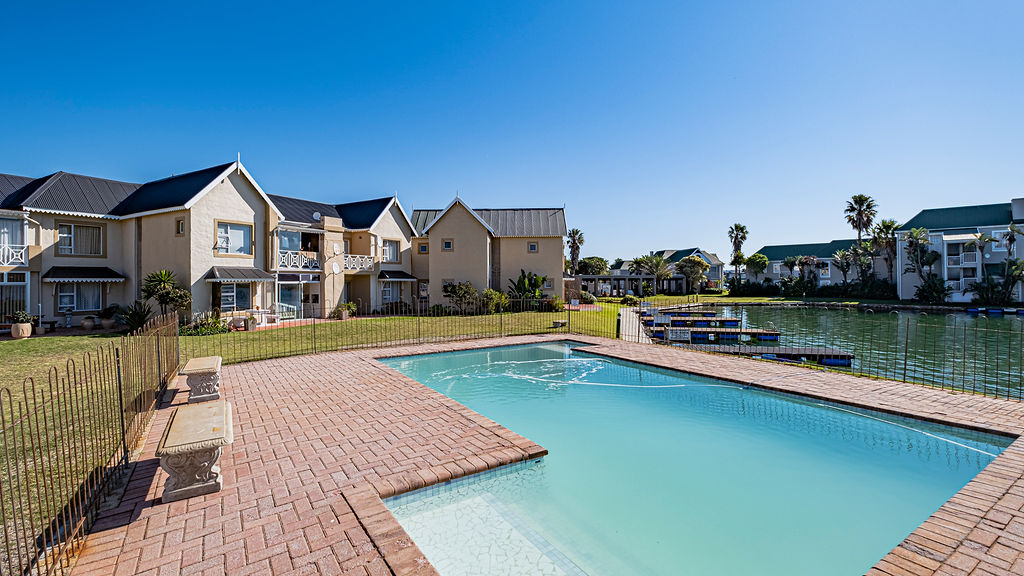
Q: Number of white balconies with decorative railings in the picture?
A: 3